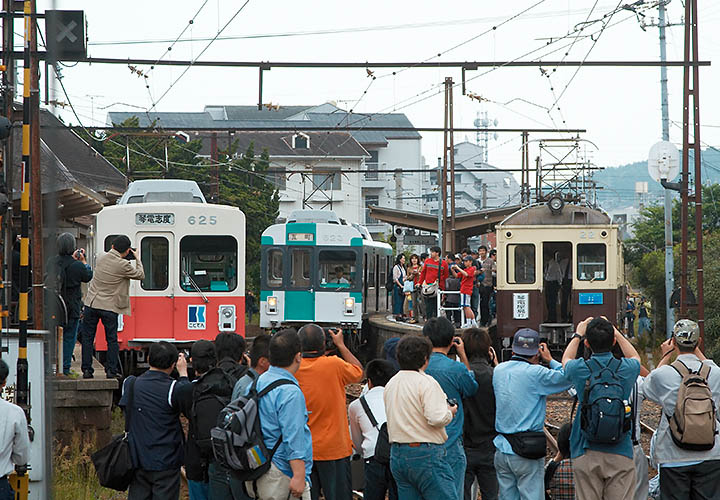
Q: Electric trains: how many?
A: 3